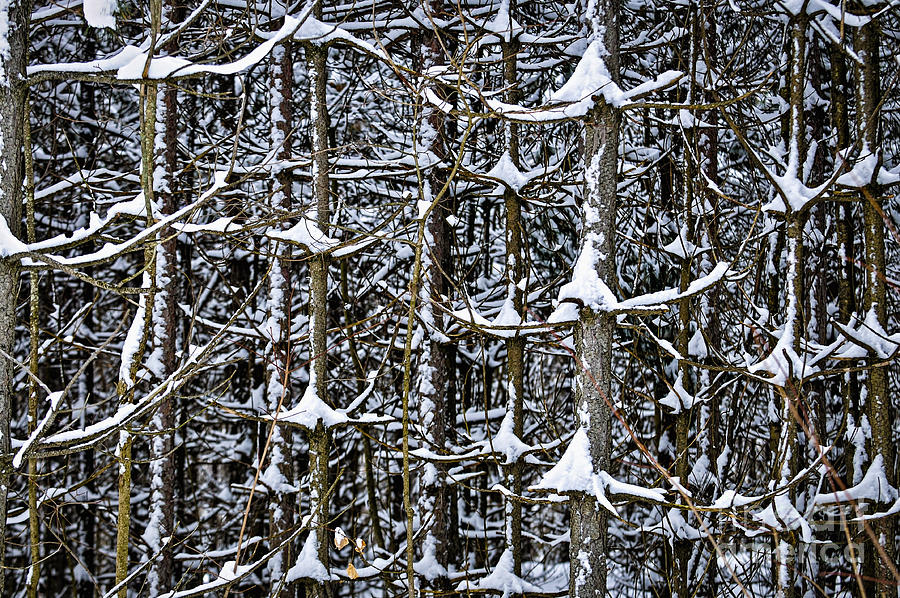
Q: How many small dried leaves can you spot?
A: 3